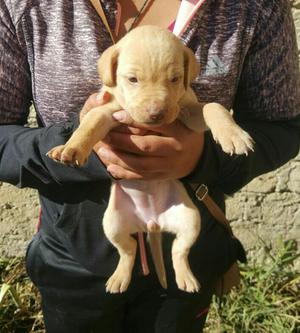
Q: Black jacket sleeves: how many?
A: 2